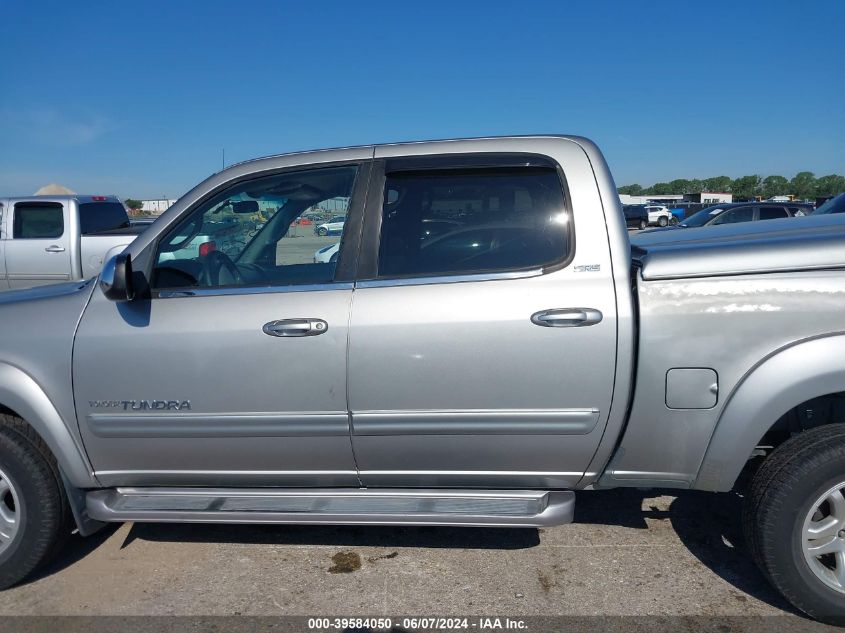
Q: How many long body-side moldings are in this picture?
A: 2